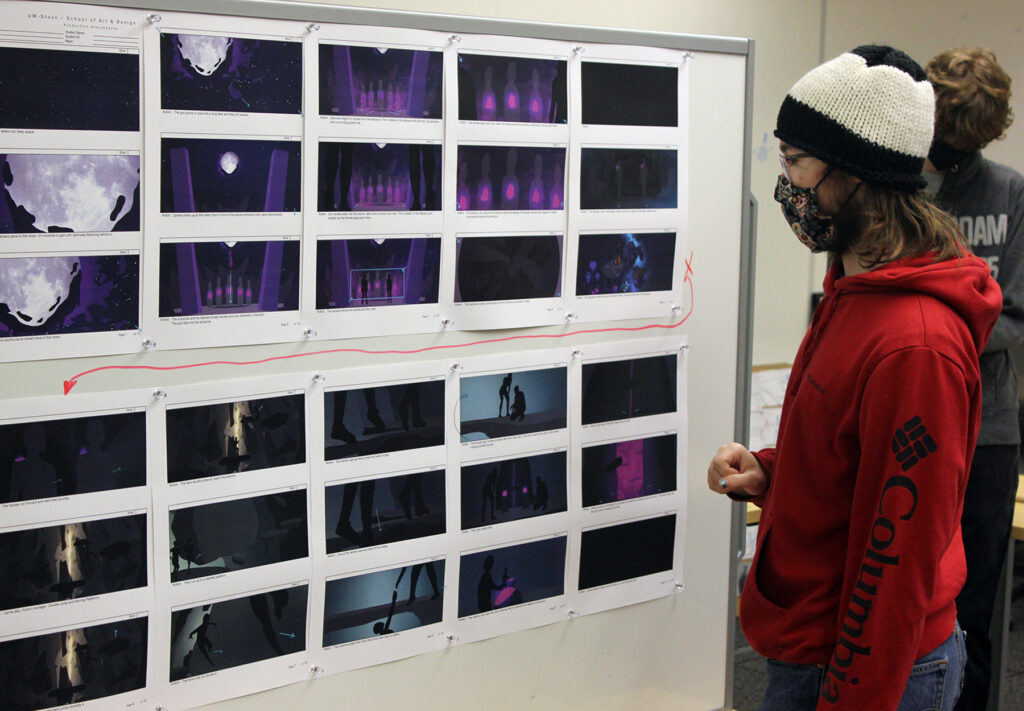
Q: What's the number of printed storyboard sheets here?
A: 10